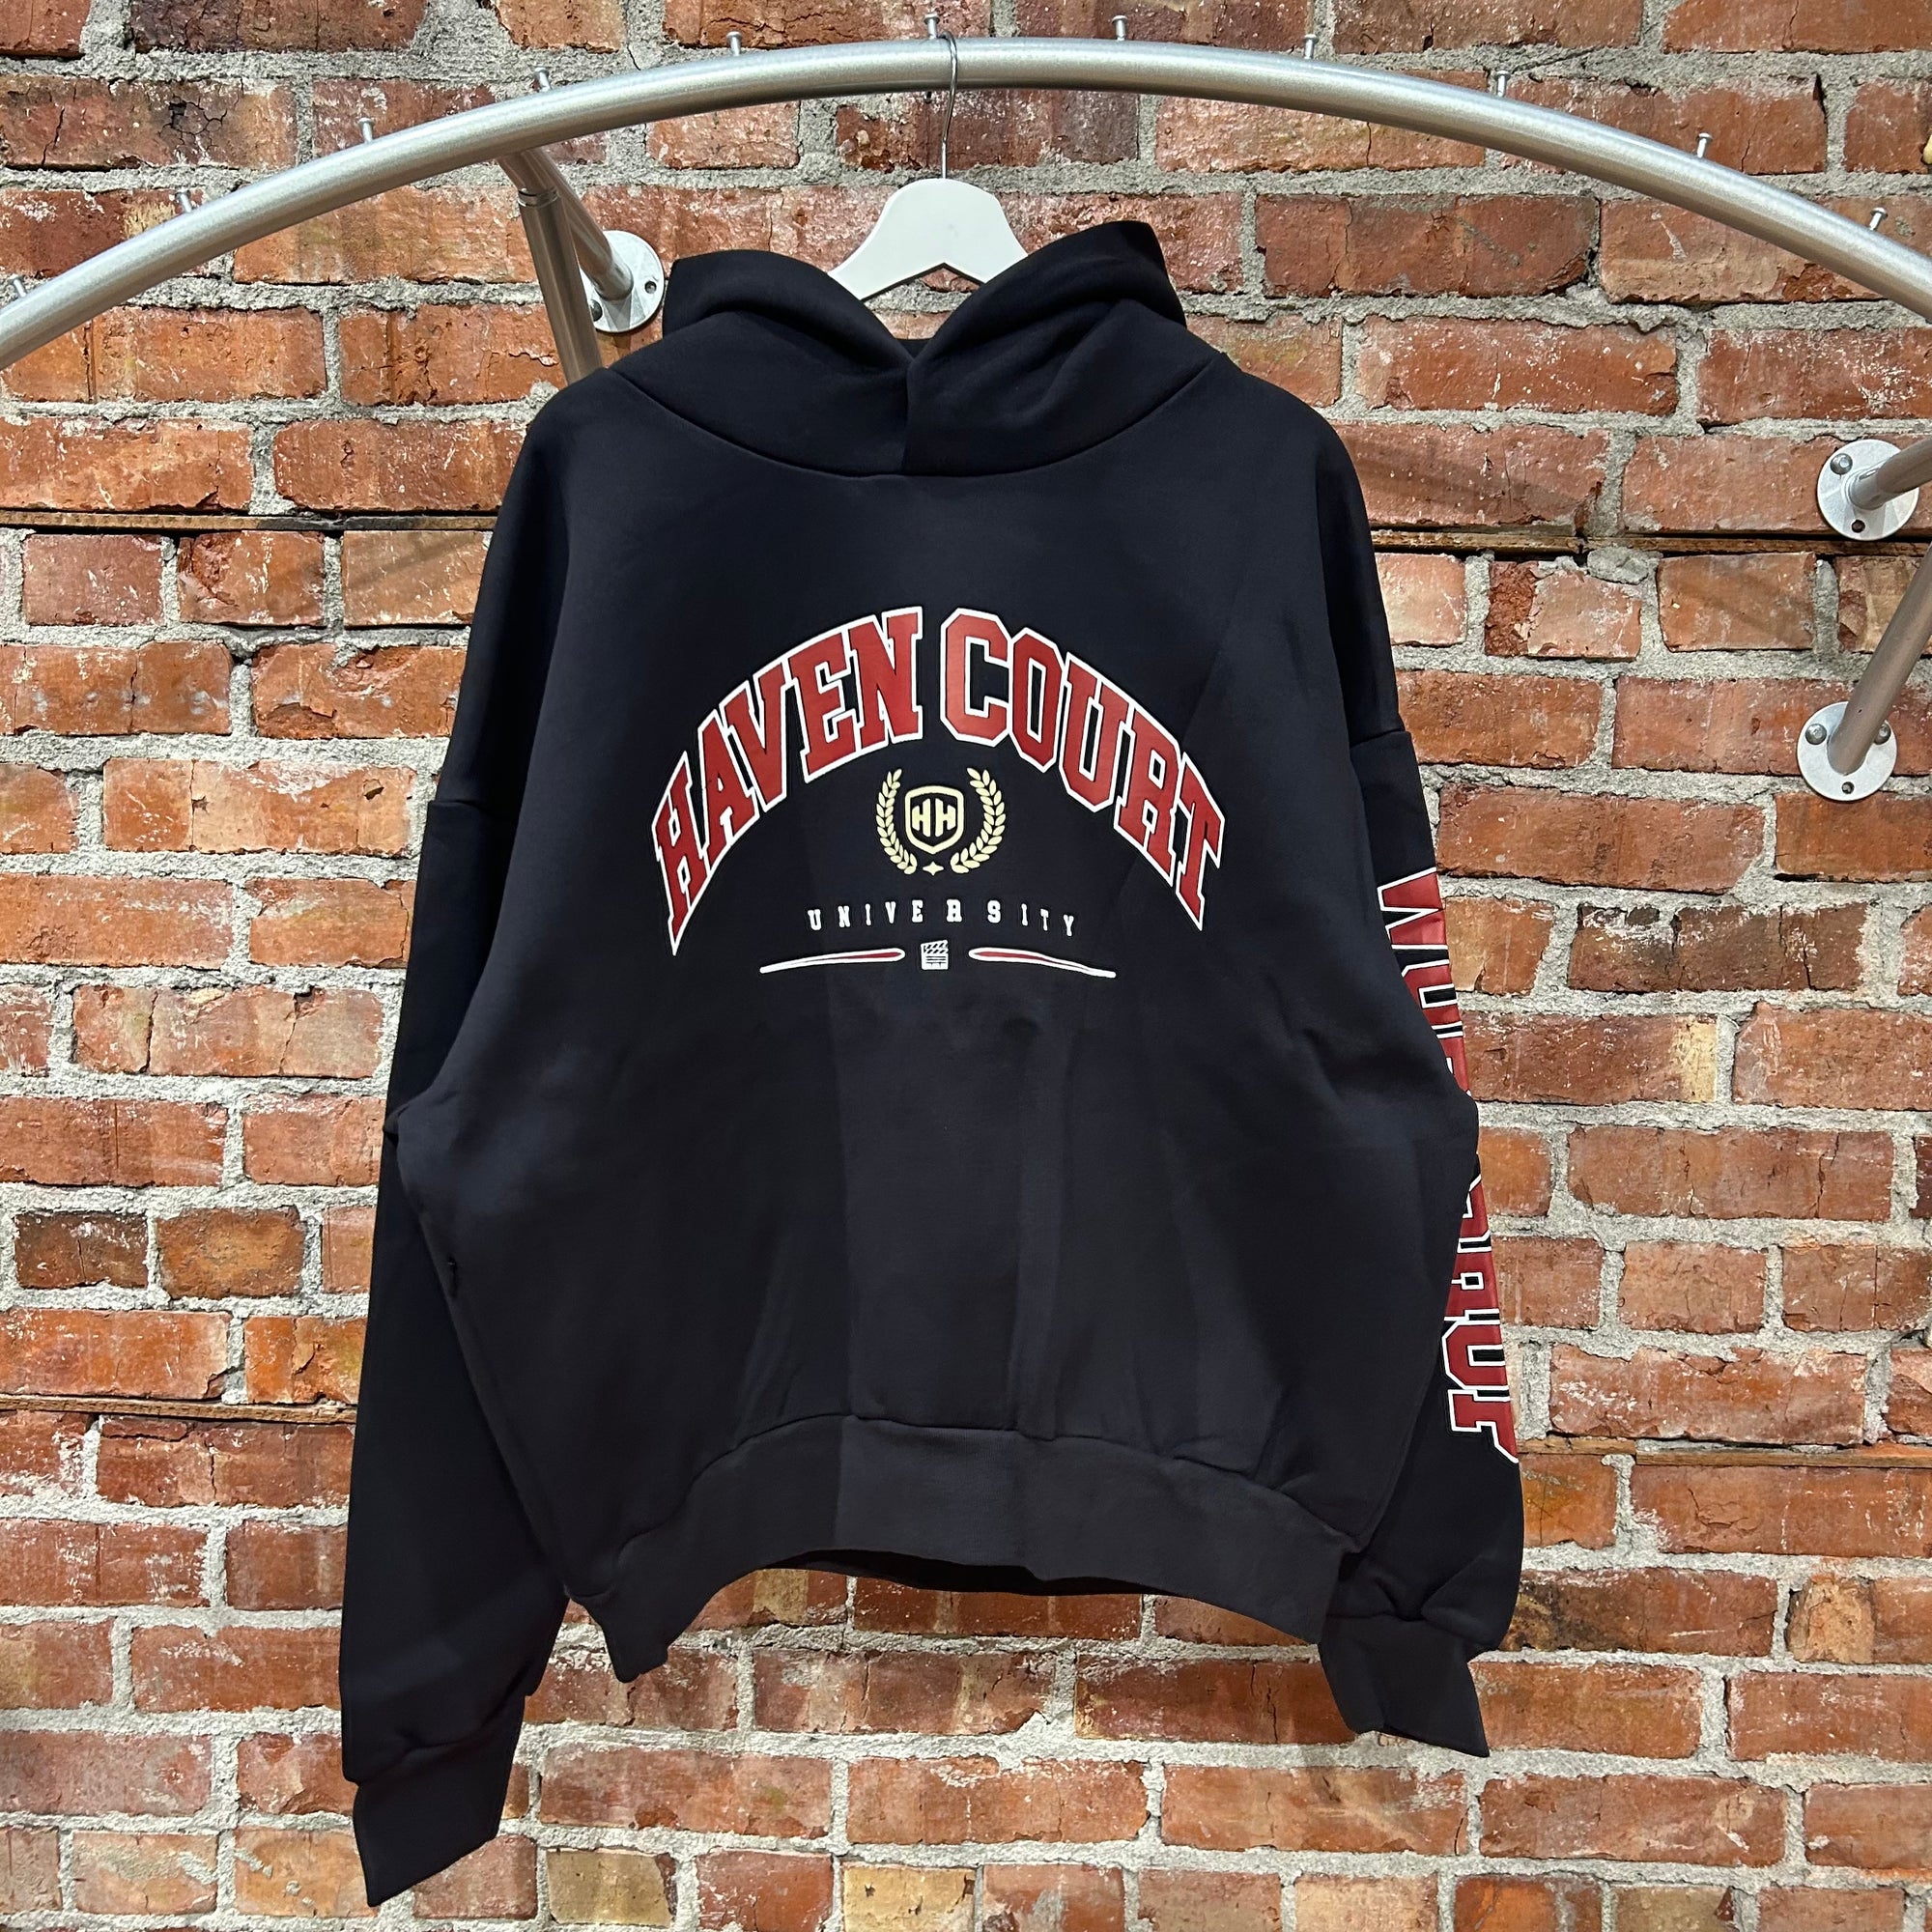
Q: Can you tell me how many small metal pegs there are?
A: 11